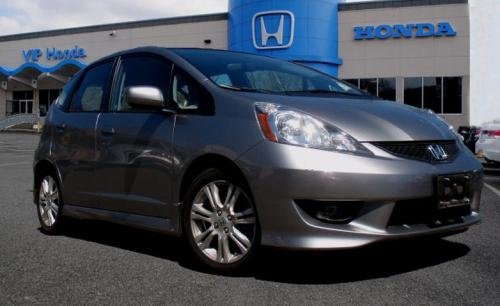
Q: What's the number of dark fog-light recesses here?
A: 1